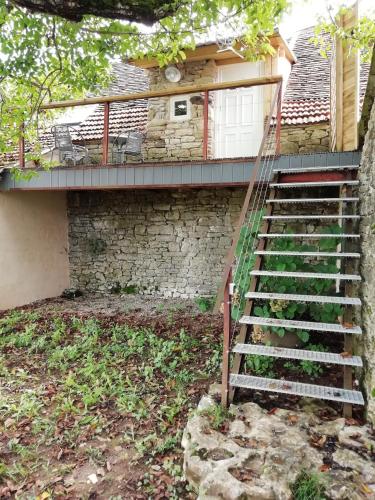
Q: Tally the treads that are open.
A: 11